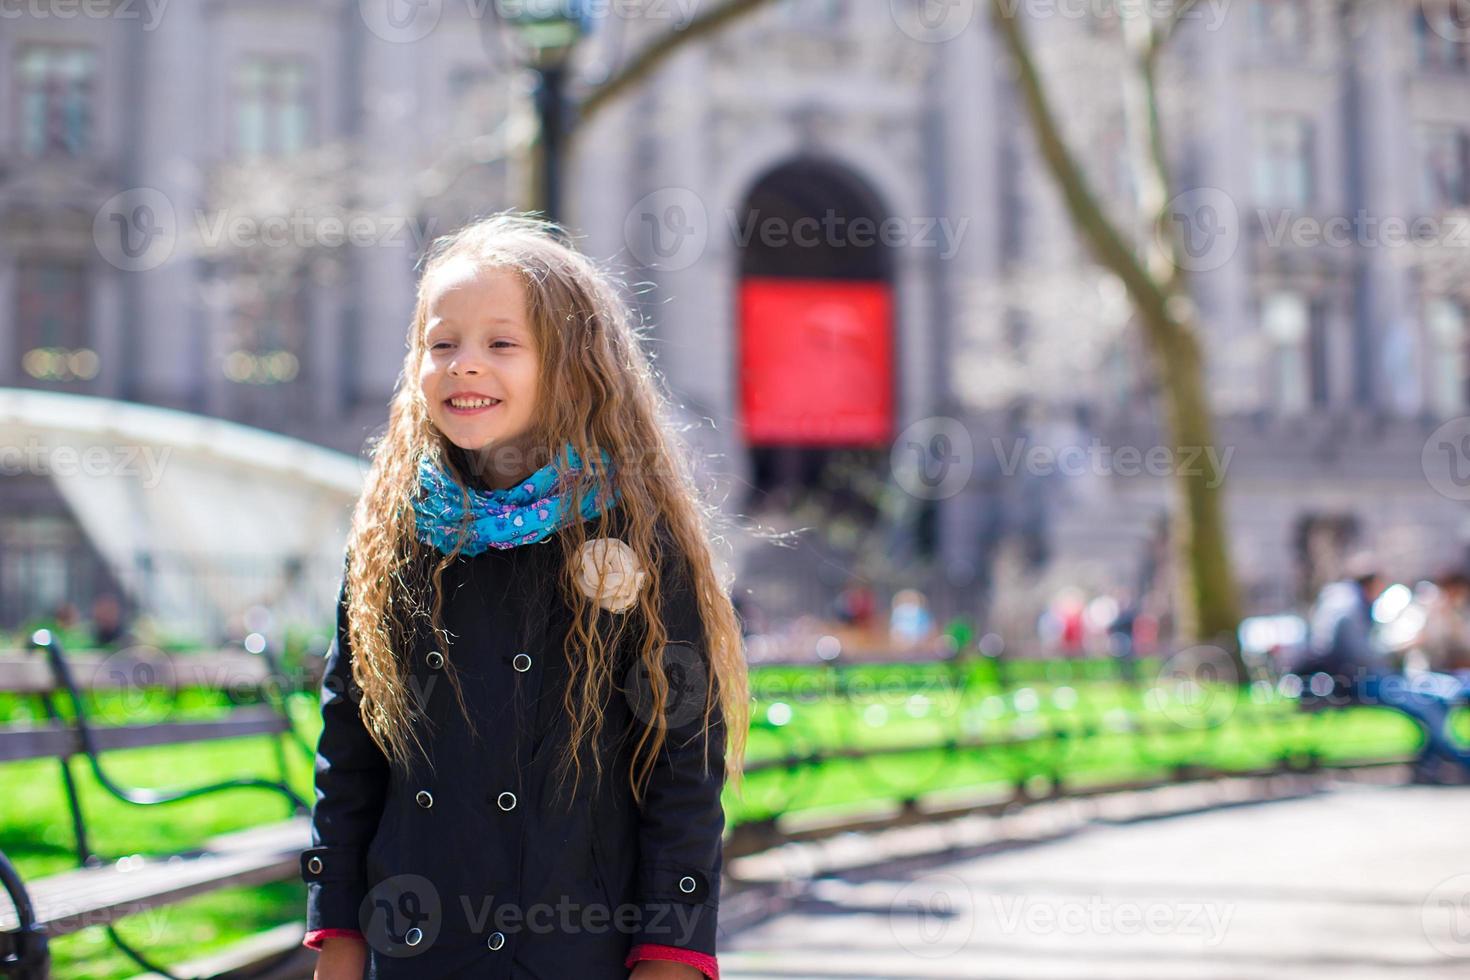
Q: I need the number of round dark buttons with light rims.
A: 8